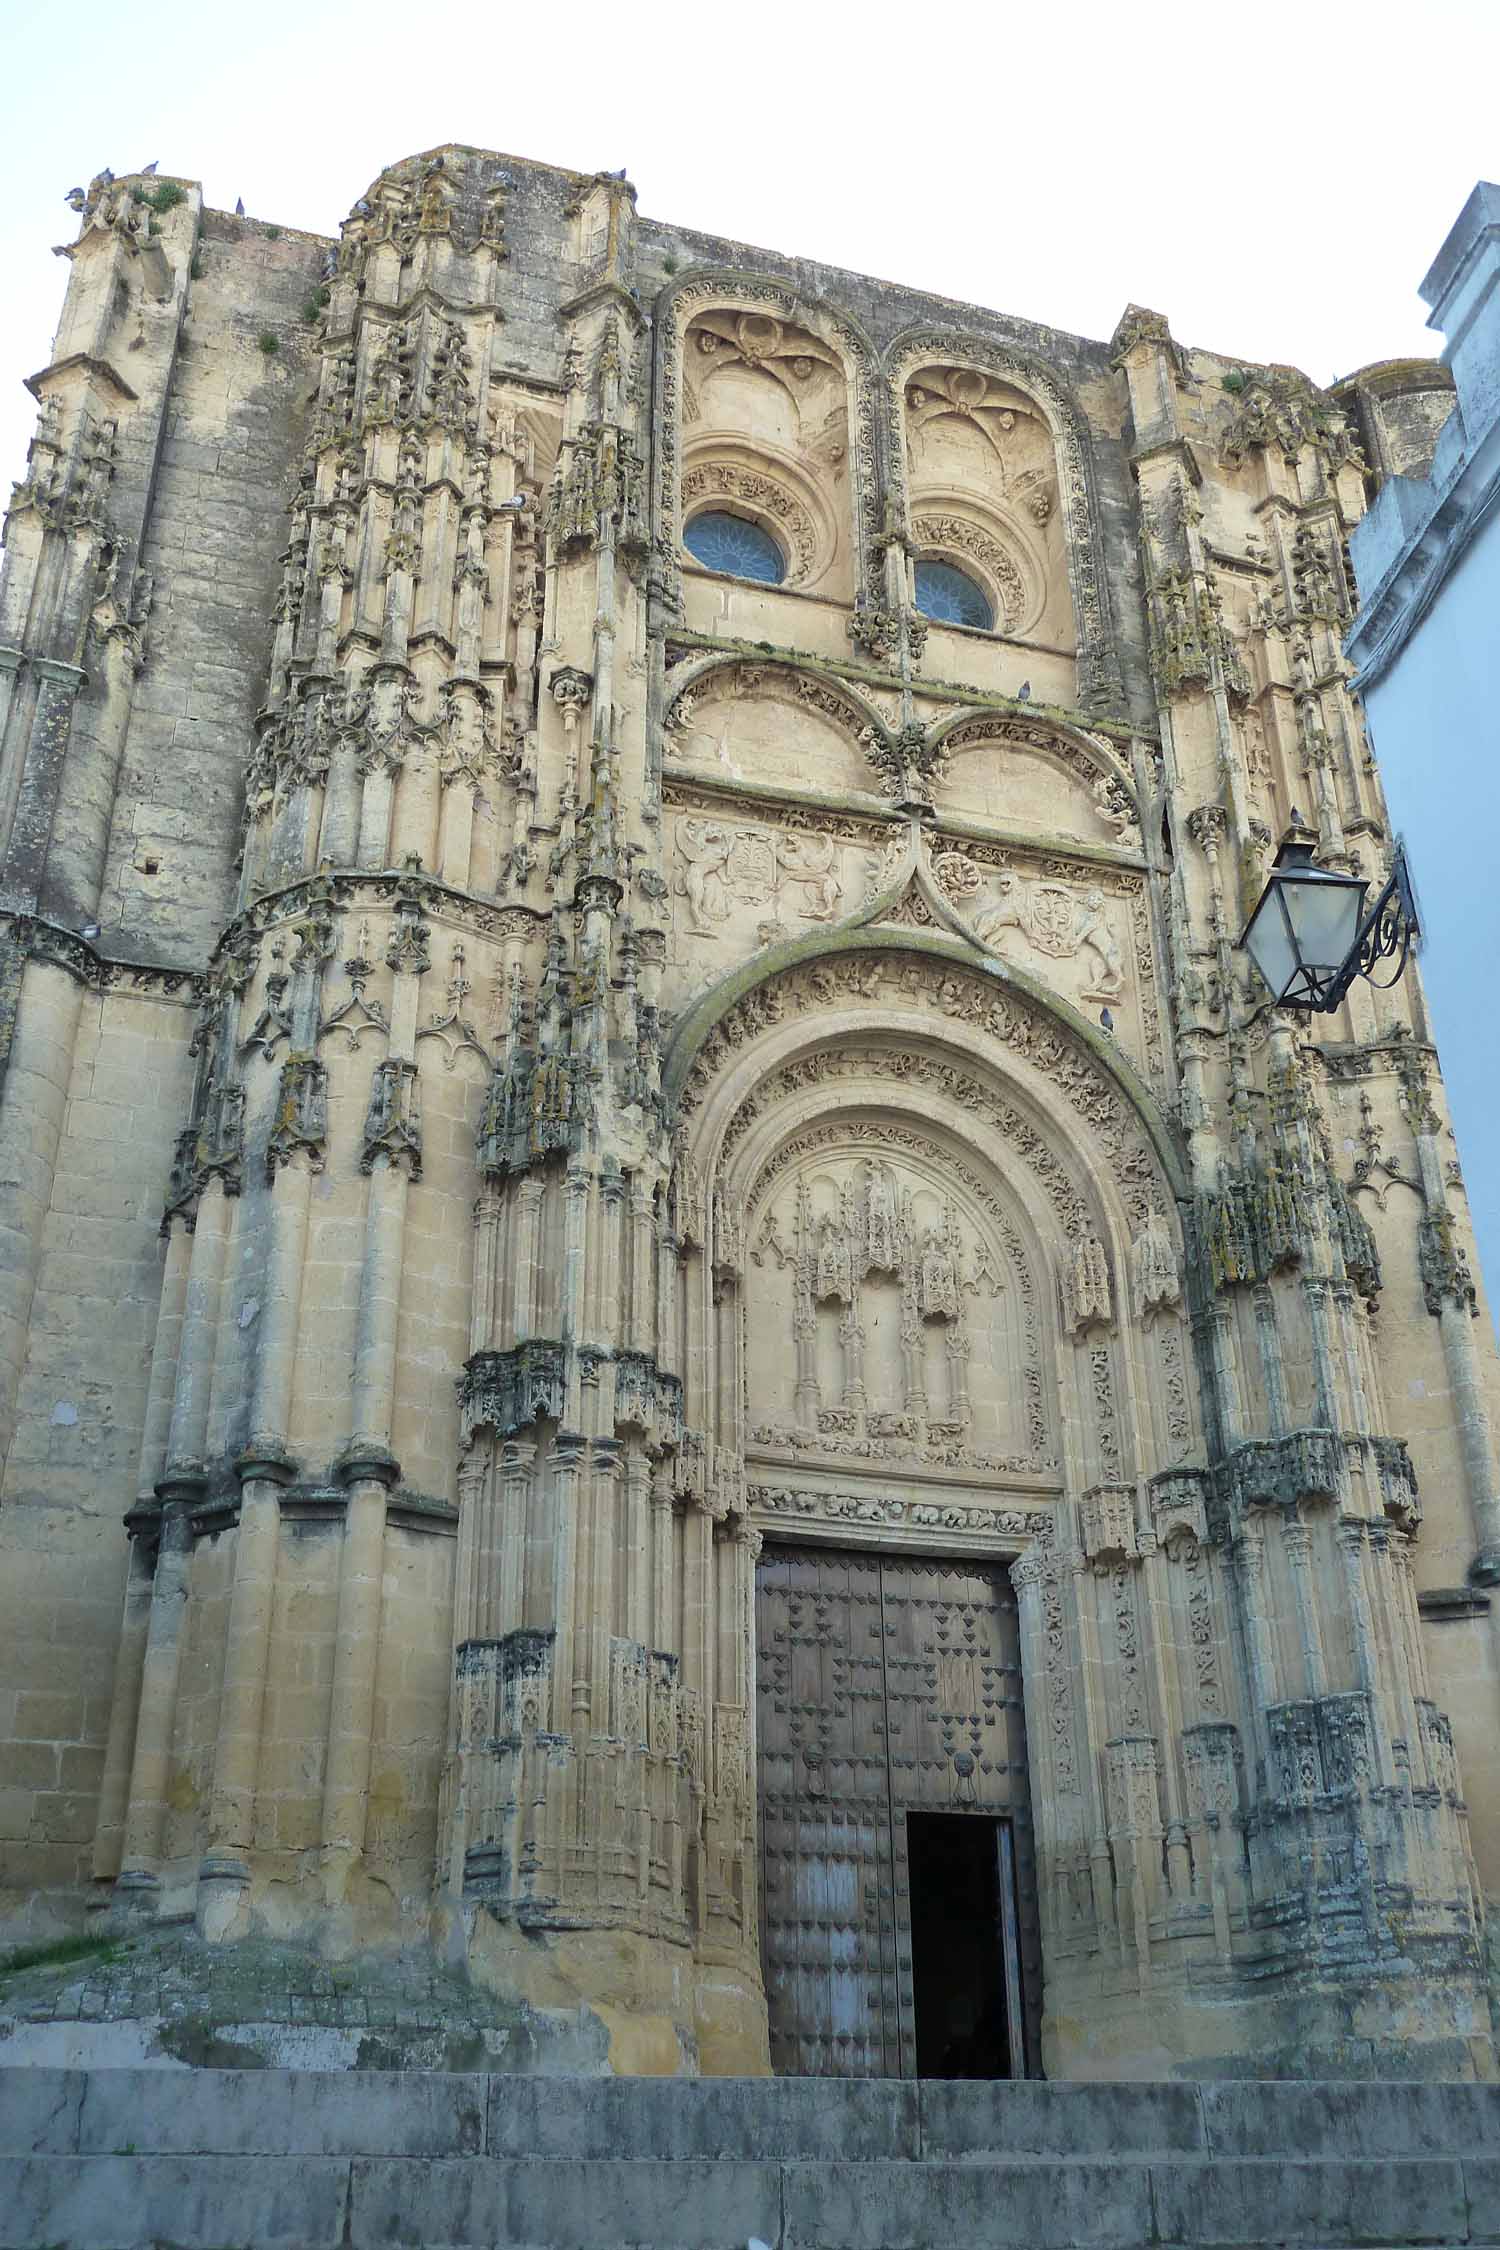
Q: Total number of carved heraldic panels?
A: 2